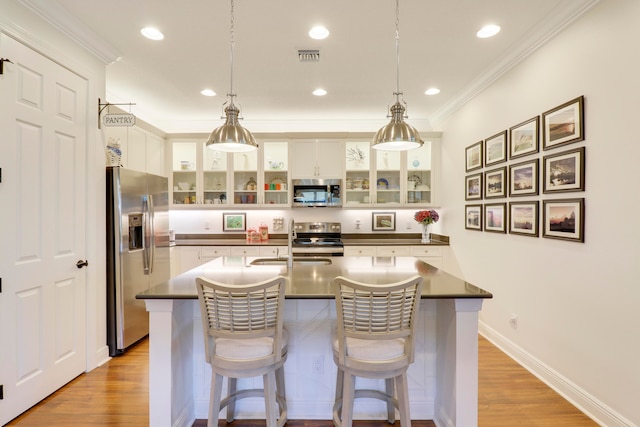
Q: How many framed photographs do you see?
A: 14